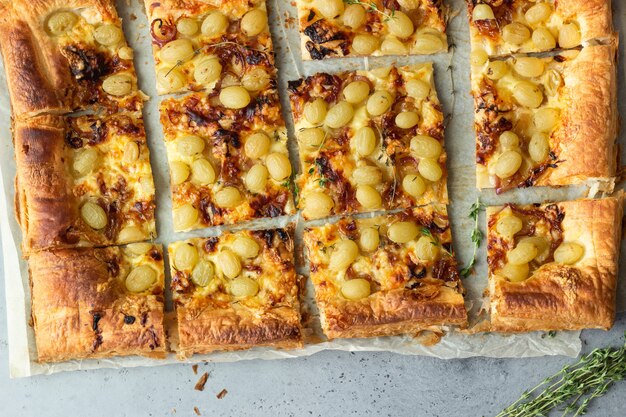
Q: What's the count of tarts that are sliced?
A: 12